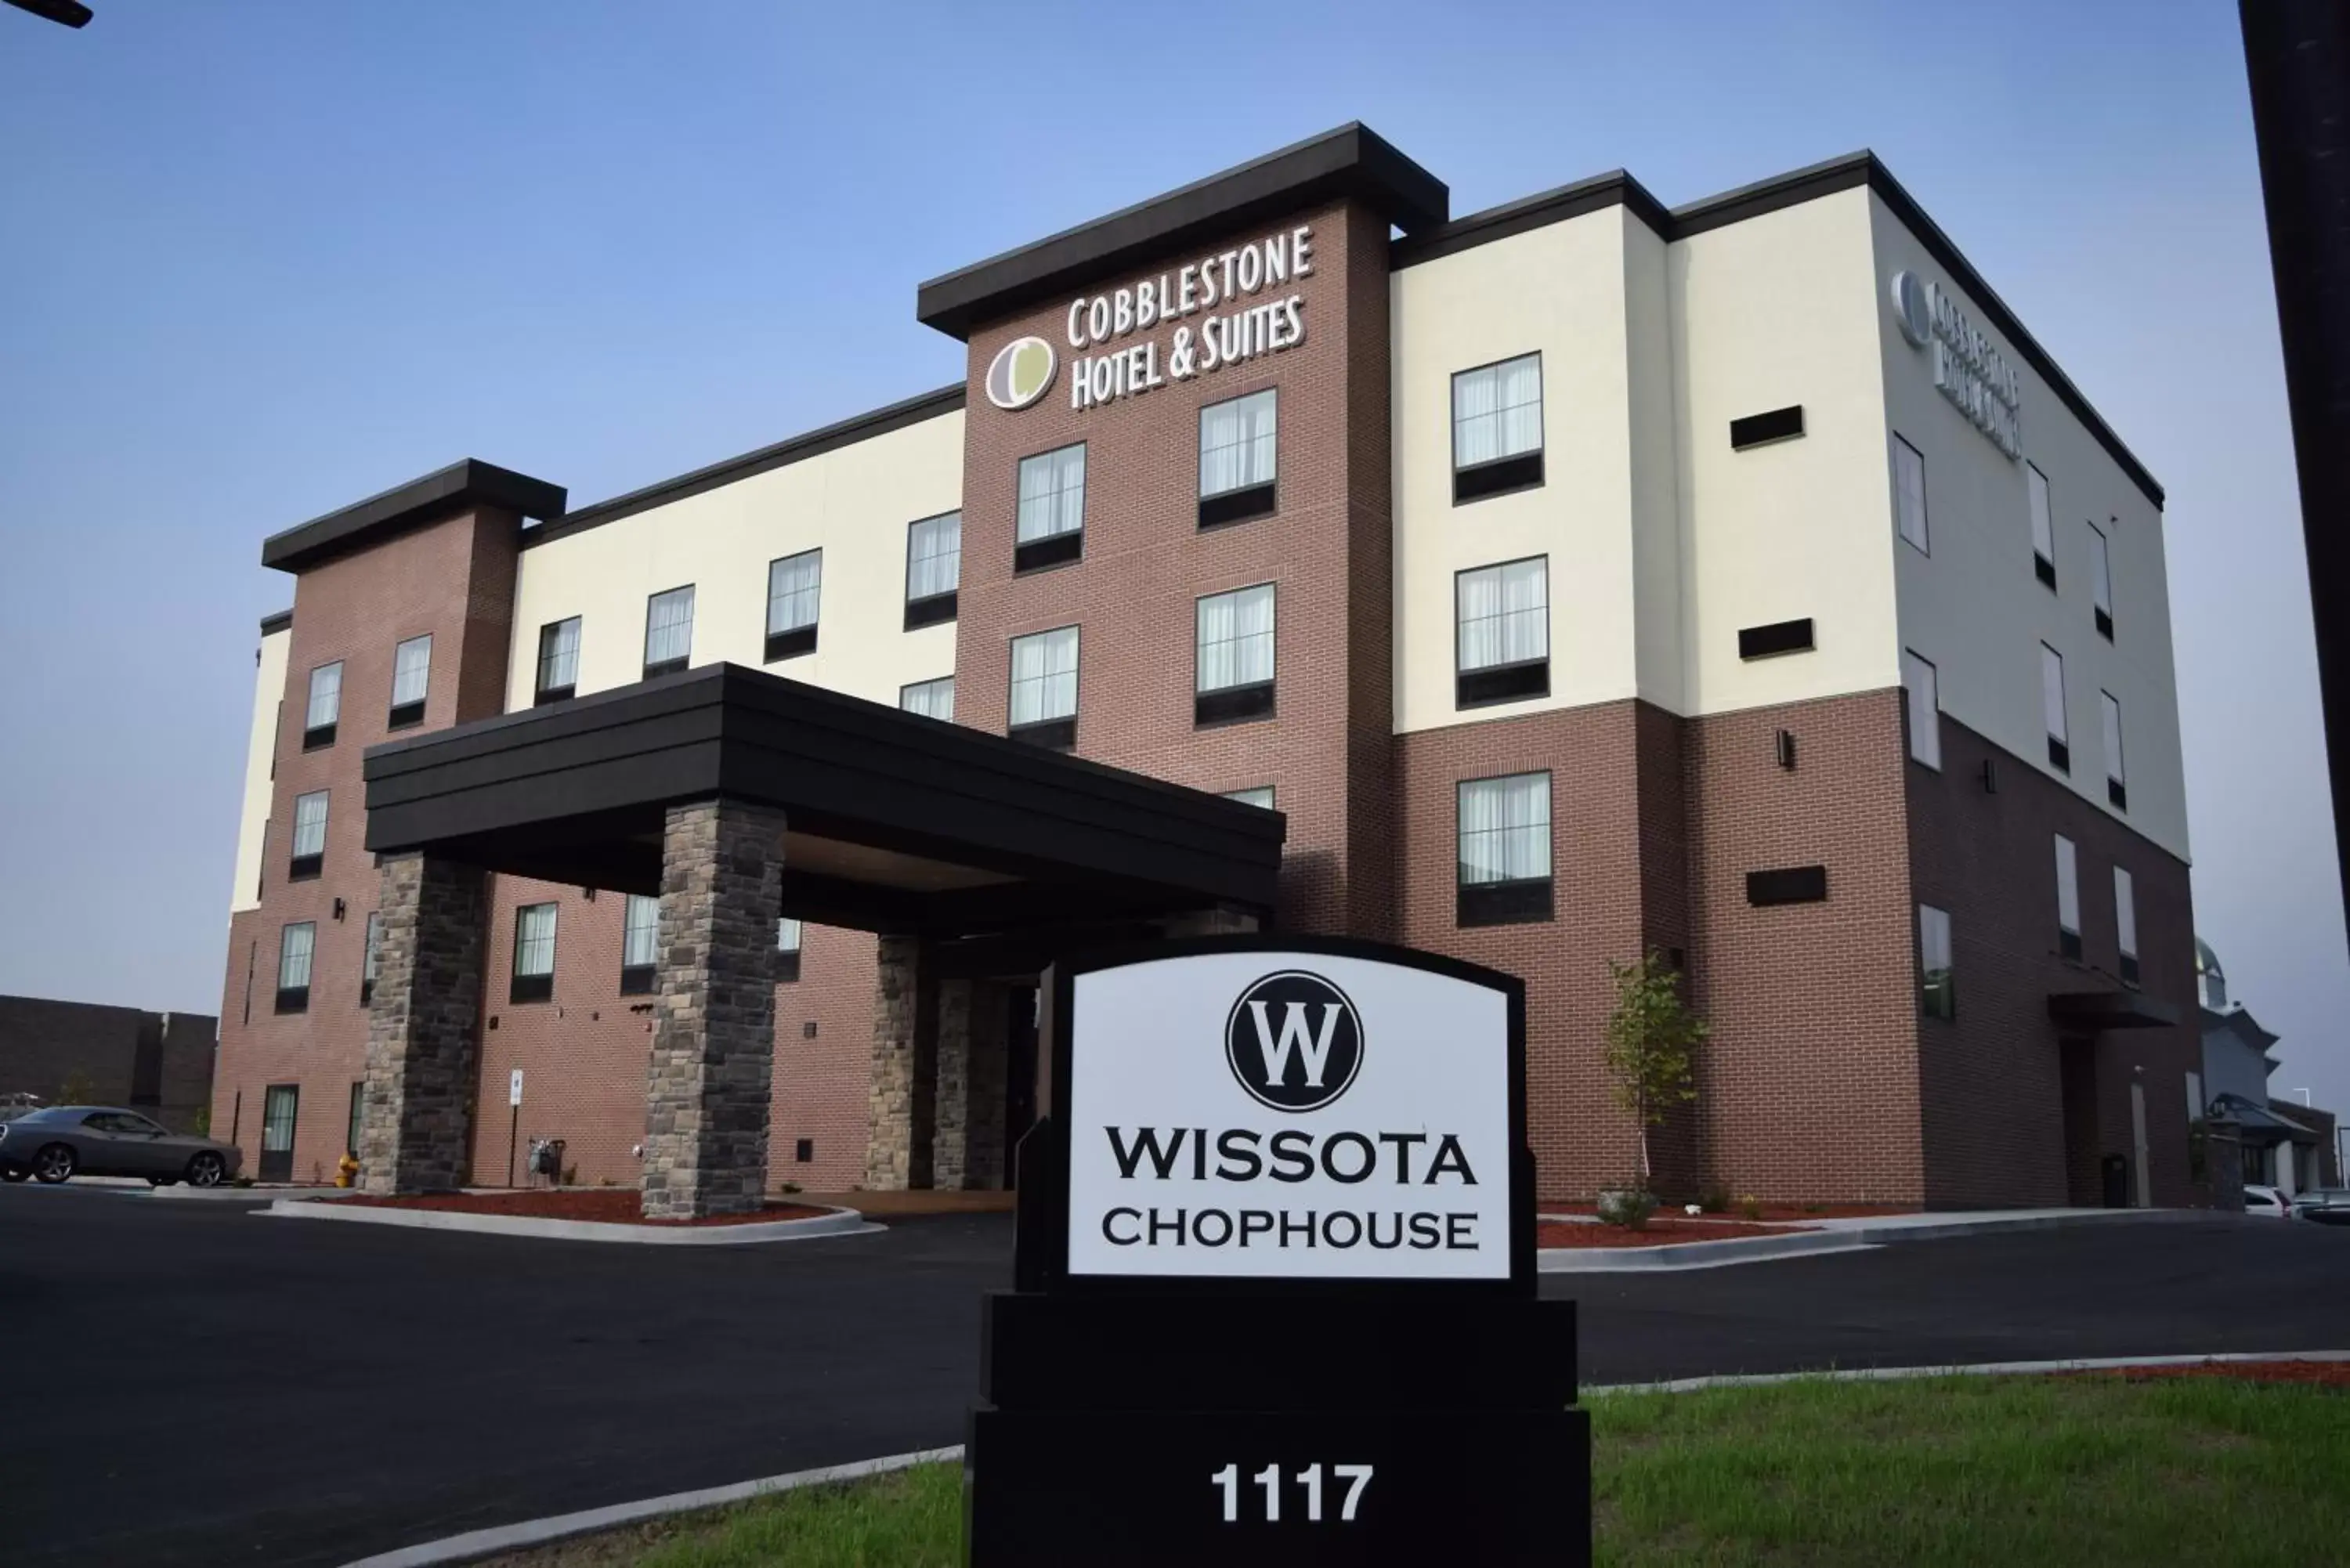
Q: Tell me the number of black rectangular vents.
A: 3